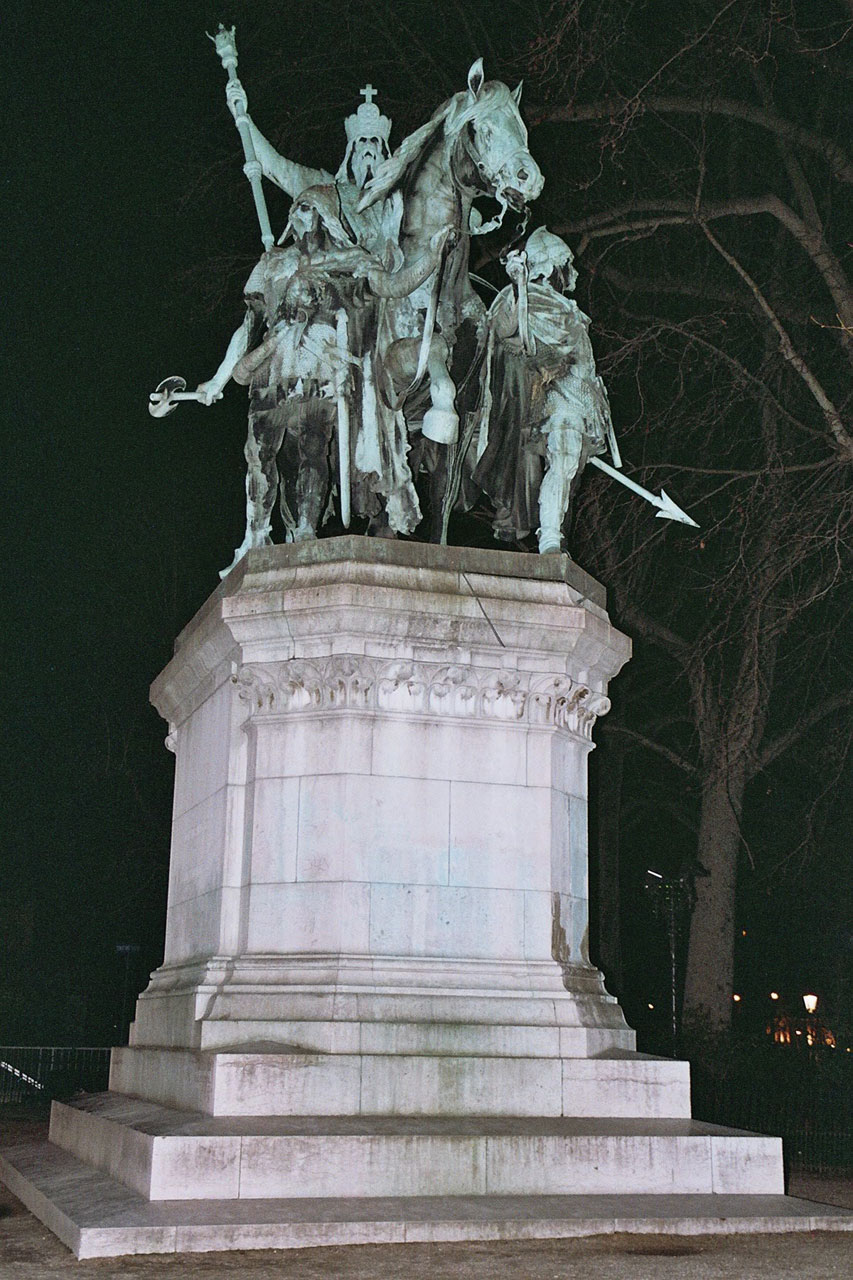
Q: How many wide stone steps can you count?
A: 3